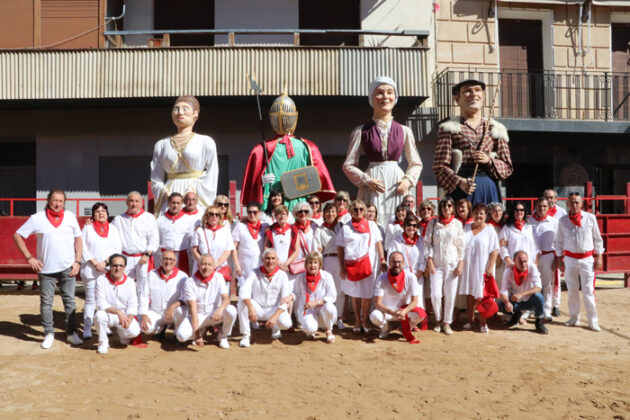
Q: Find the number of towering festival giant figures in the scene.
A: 4